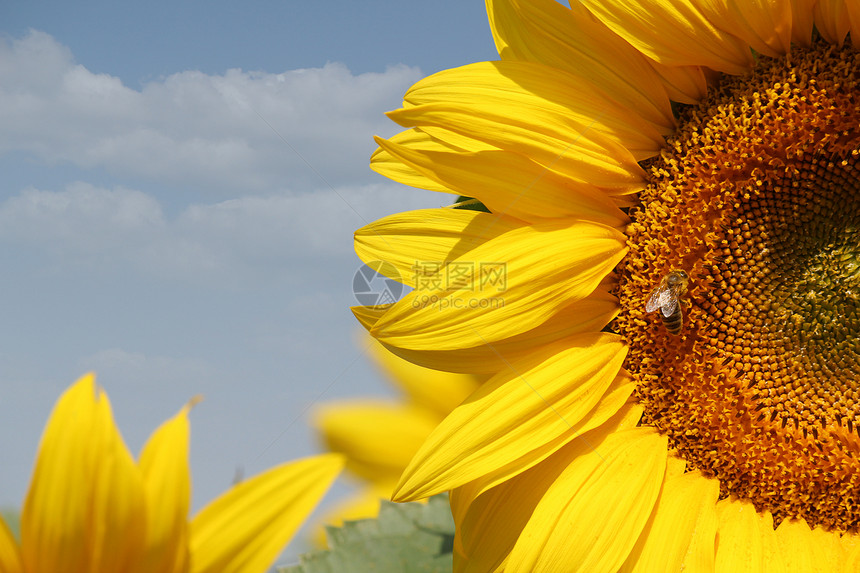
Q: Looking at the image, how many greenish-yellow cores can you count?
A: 1